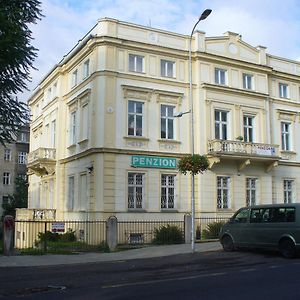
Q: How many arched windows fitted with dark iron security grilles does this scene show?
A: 0